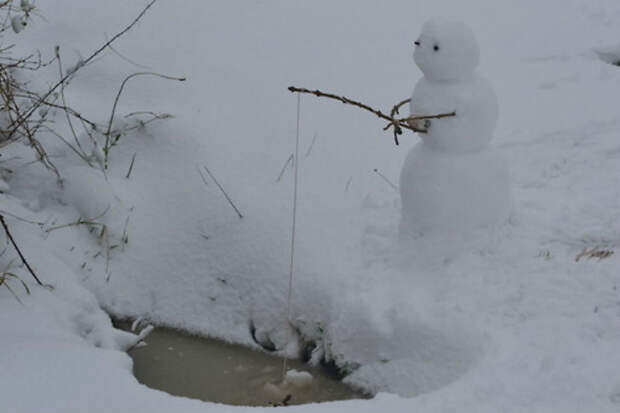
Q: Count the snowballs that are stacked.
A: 3